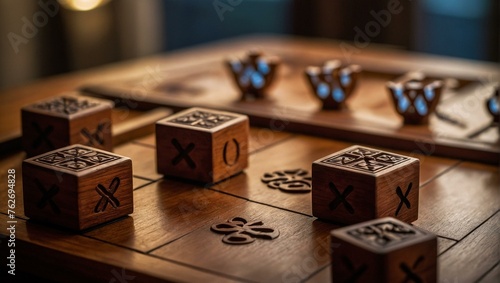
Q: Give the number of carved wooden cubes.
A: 5